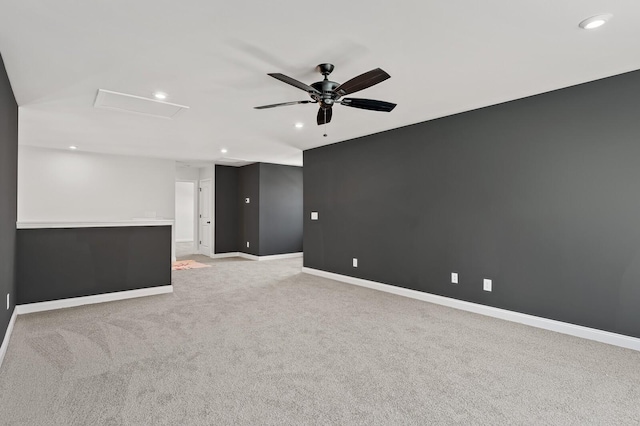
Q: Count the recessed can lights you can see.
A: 5